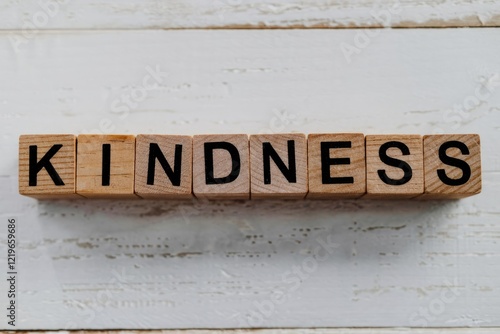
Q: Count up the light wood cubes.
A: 8